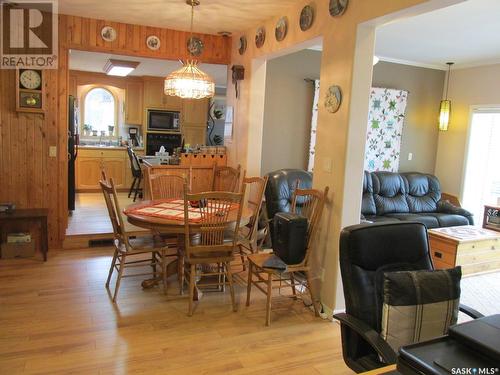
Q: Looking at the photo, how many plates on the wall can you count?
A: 9